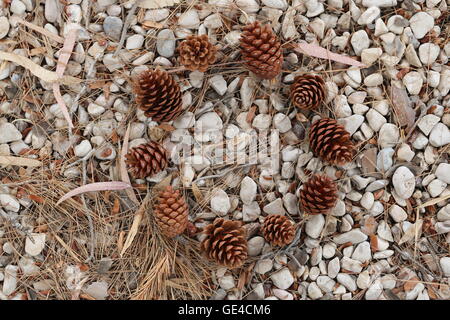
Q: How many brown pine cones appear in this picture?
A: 10